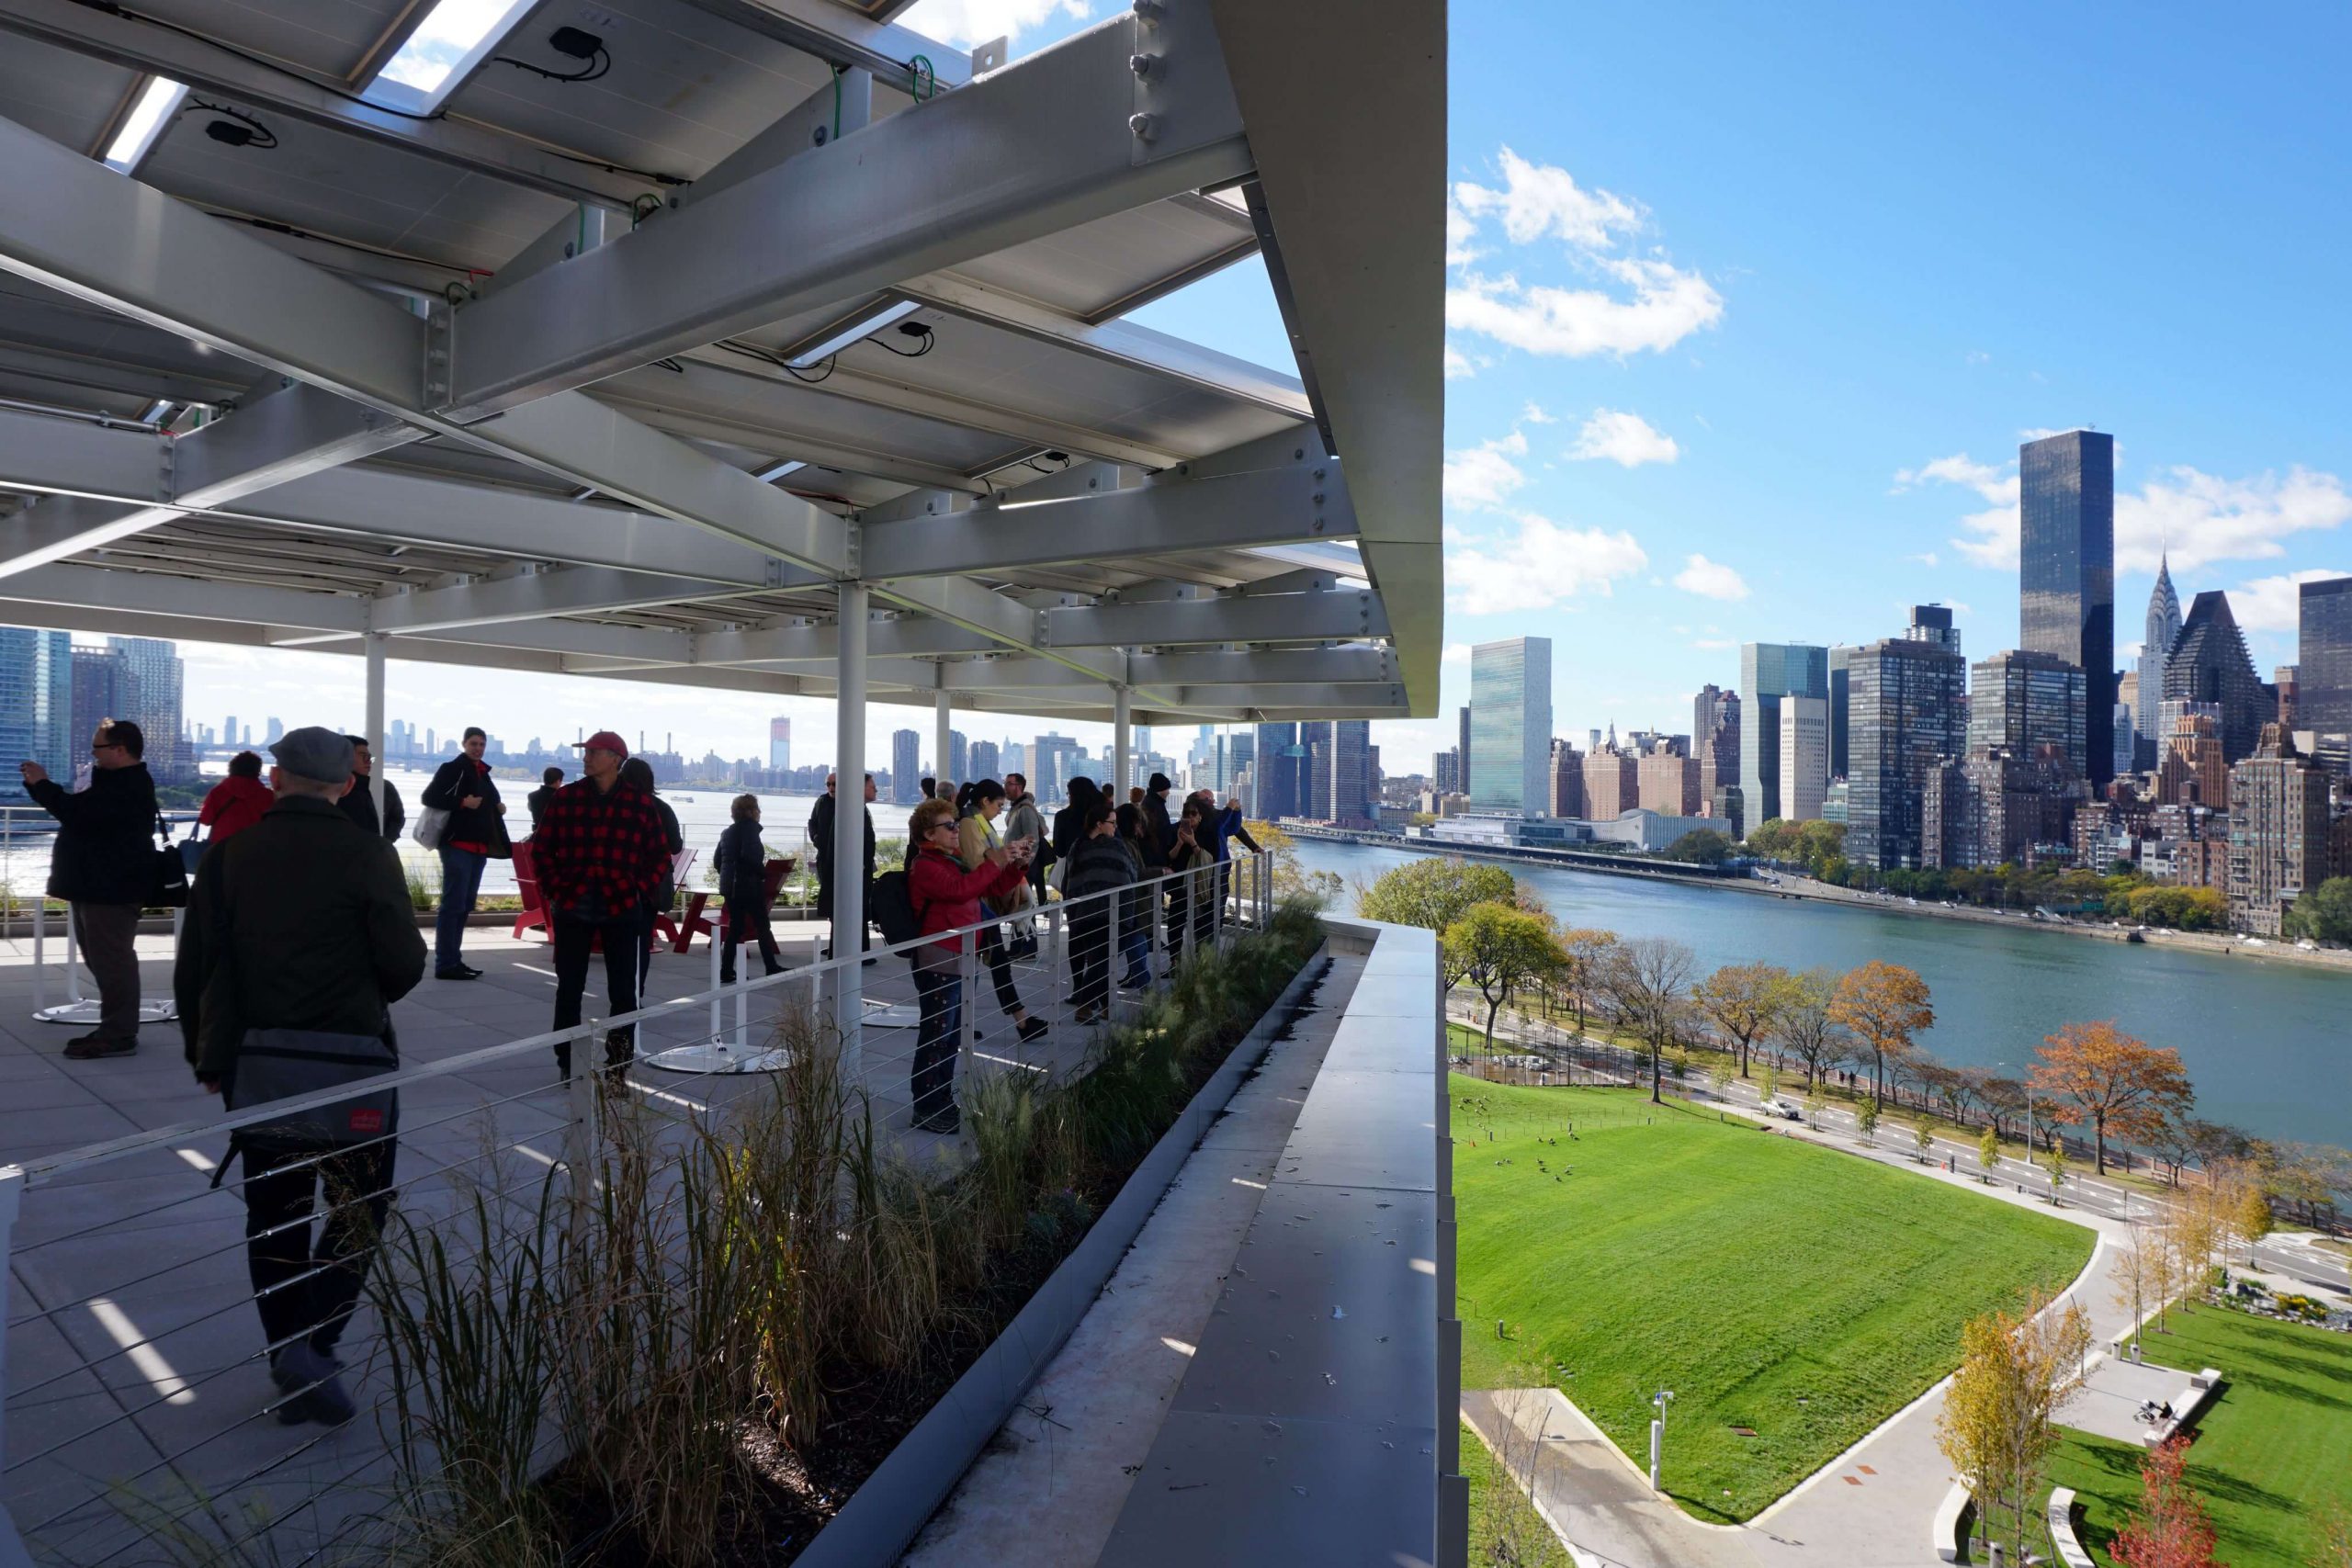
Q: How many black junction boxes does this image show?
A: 4